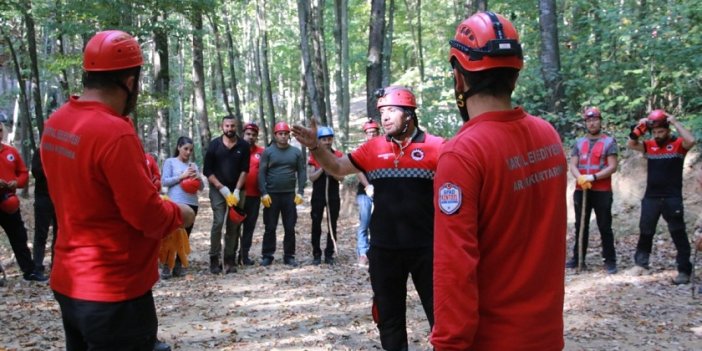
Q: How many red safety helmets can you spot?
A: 11